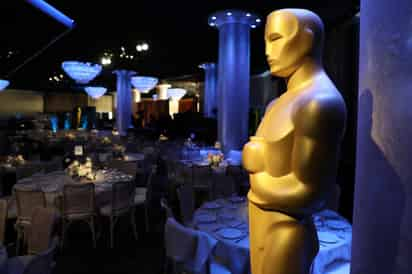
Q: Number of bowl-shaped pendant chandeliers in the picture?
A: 5